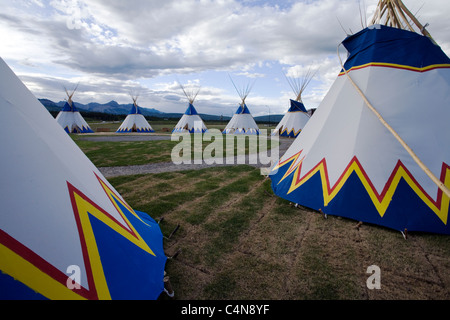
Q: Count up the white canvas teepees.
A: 7